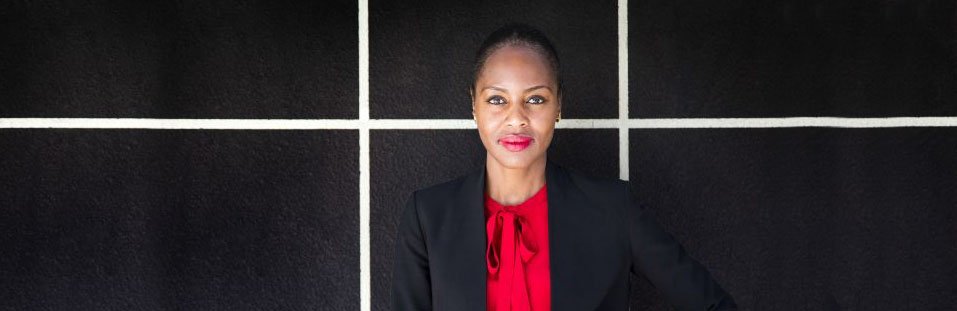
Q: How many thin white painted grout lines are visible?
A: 3